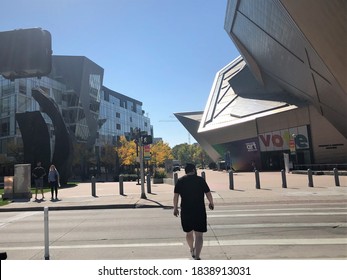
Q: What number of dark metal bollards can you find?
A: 10